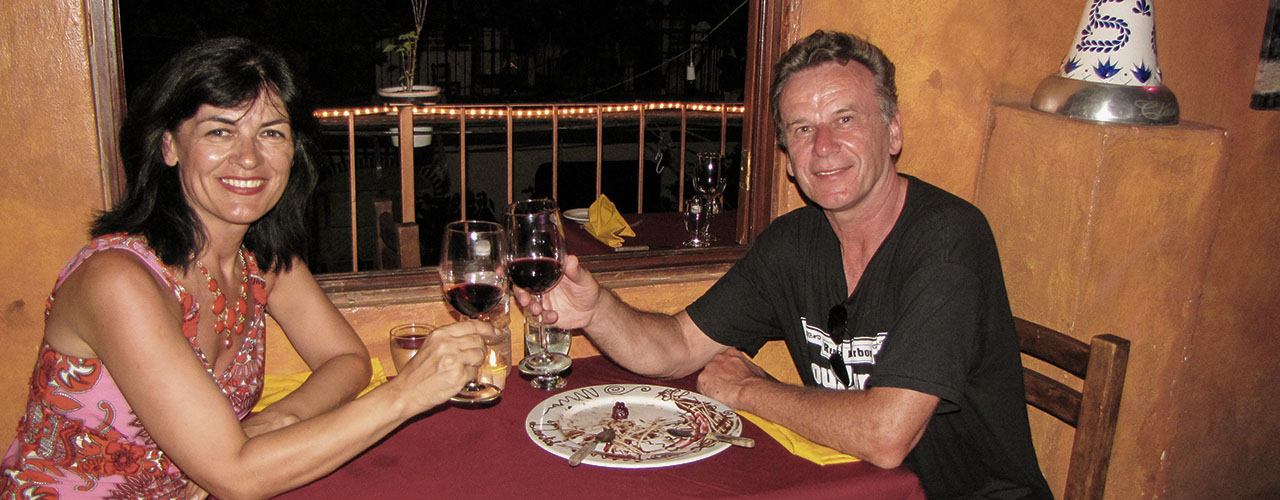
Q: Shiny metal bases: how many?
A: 1